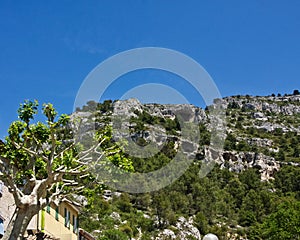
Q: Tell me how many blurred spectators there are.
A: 0